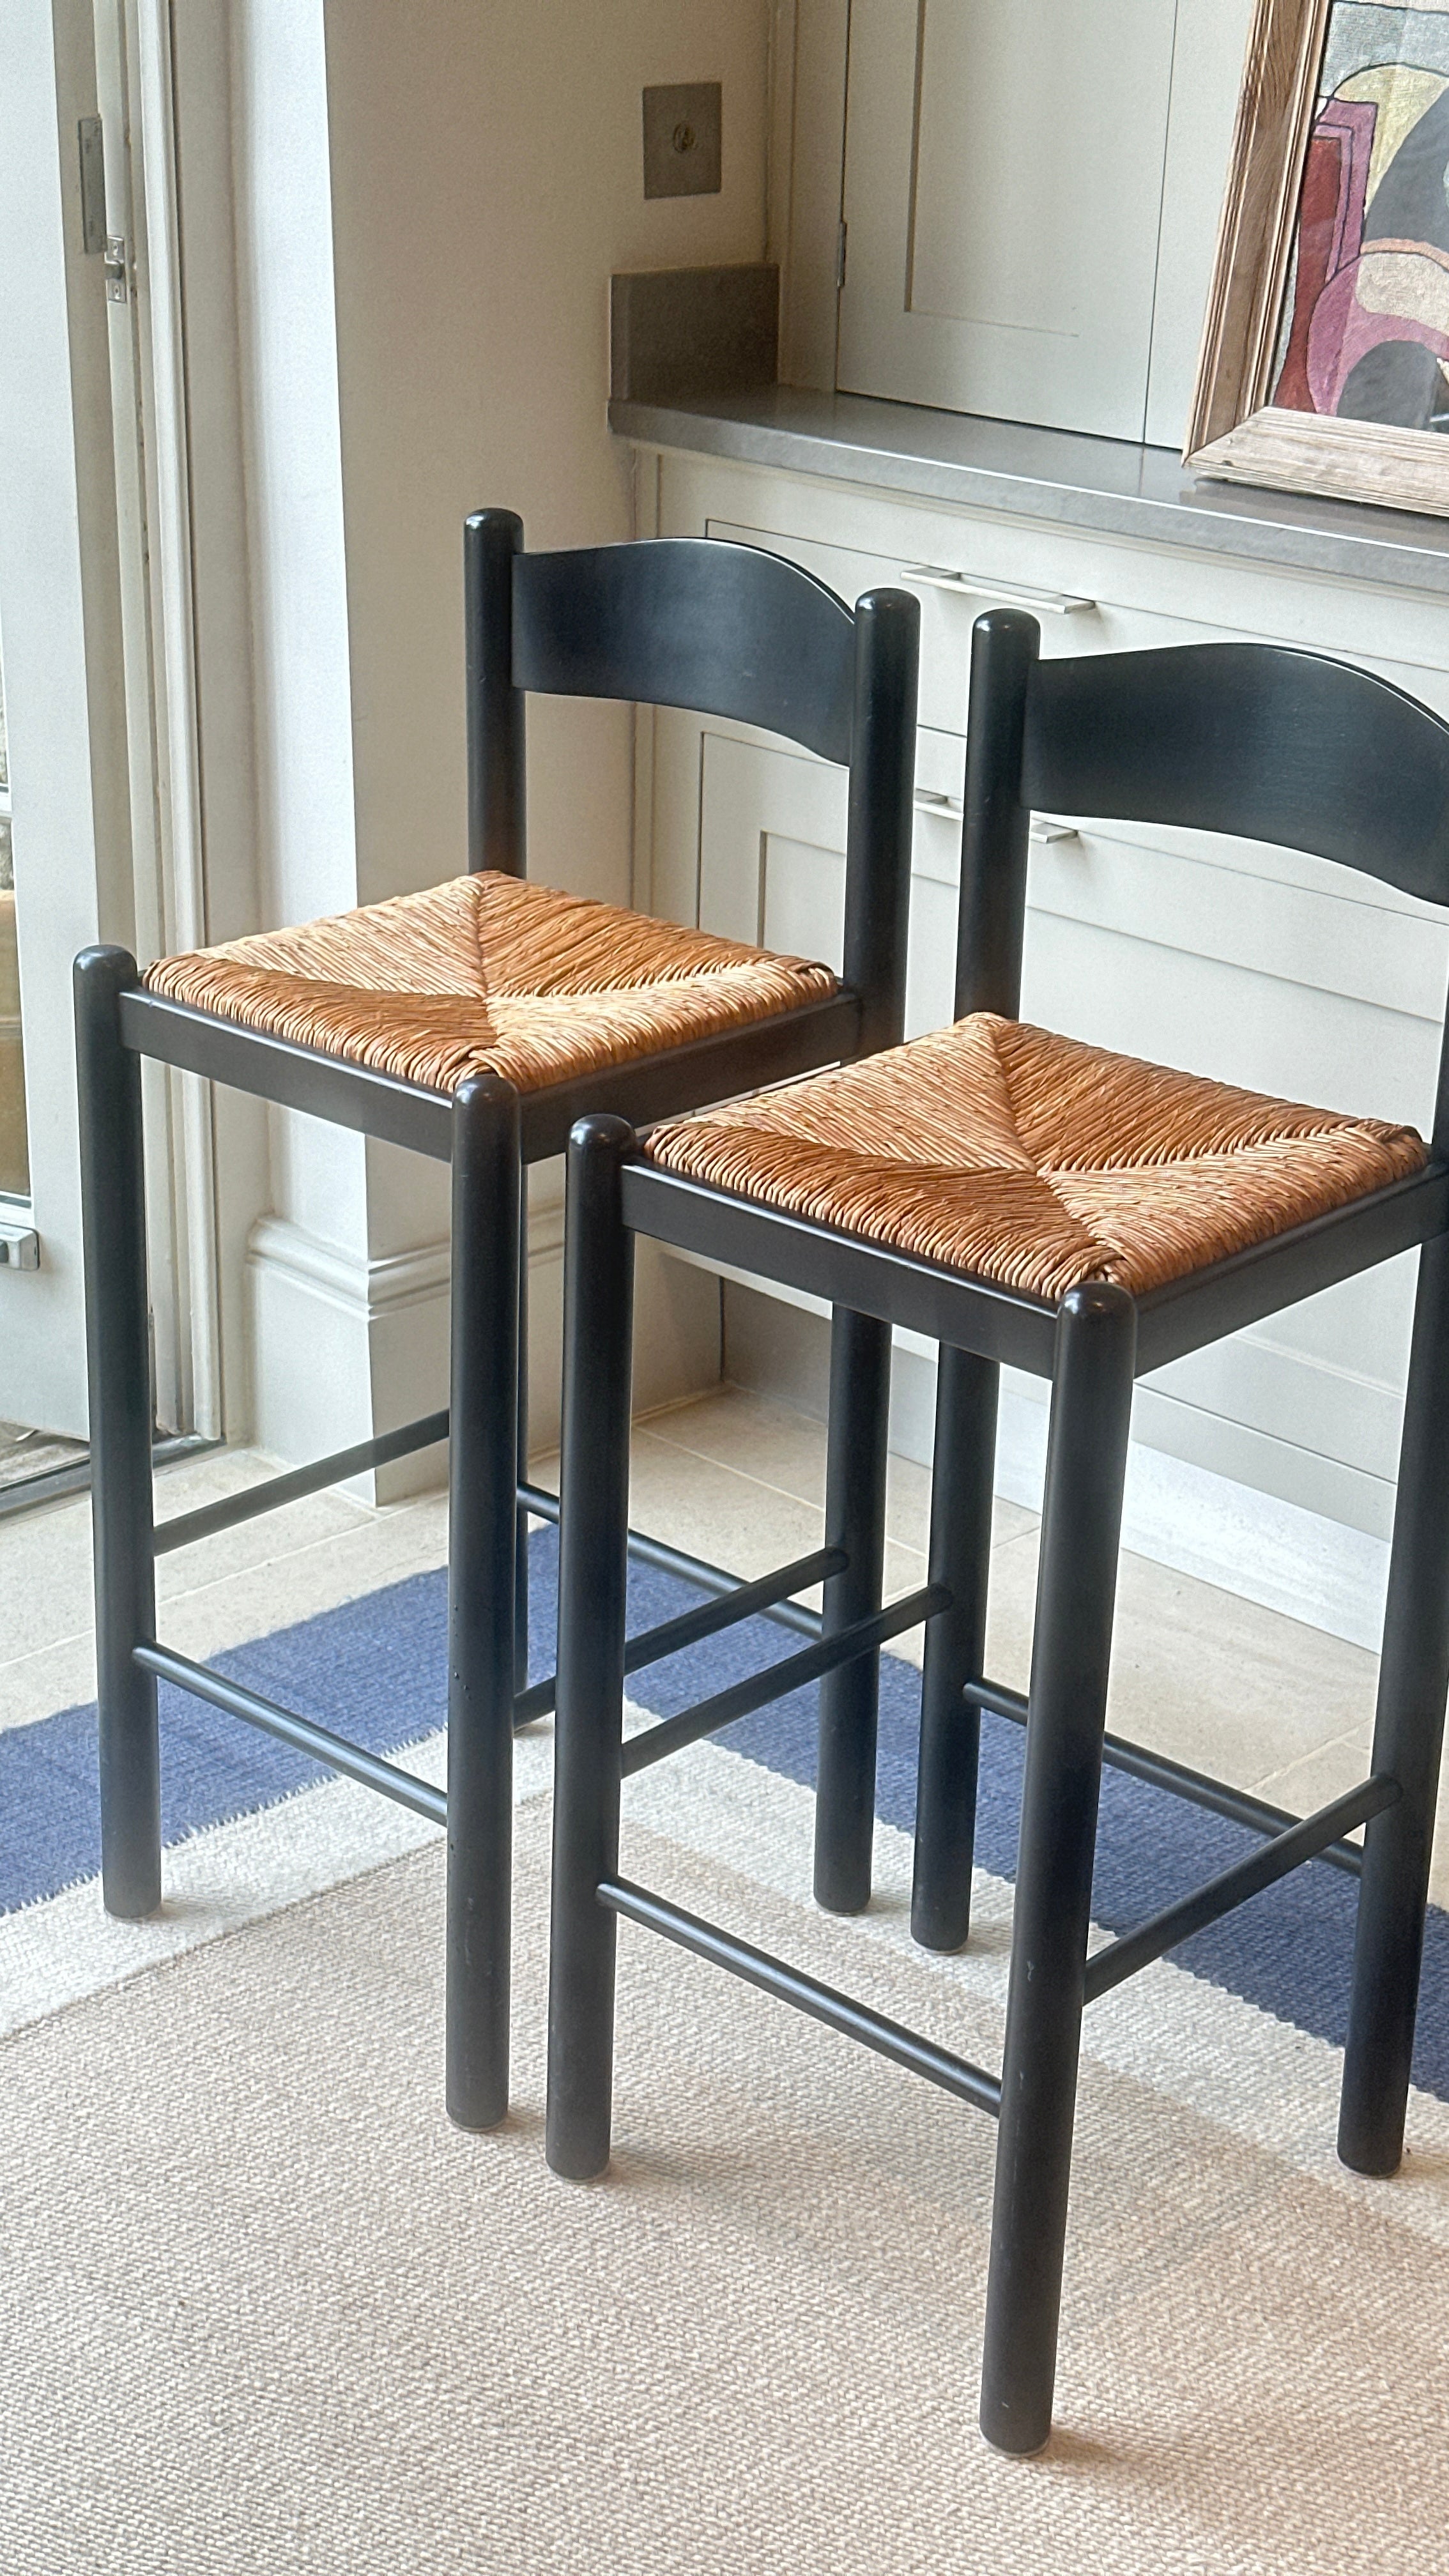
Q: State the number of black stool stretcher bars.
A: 8